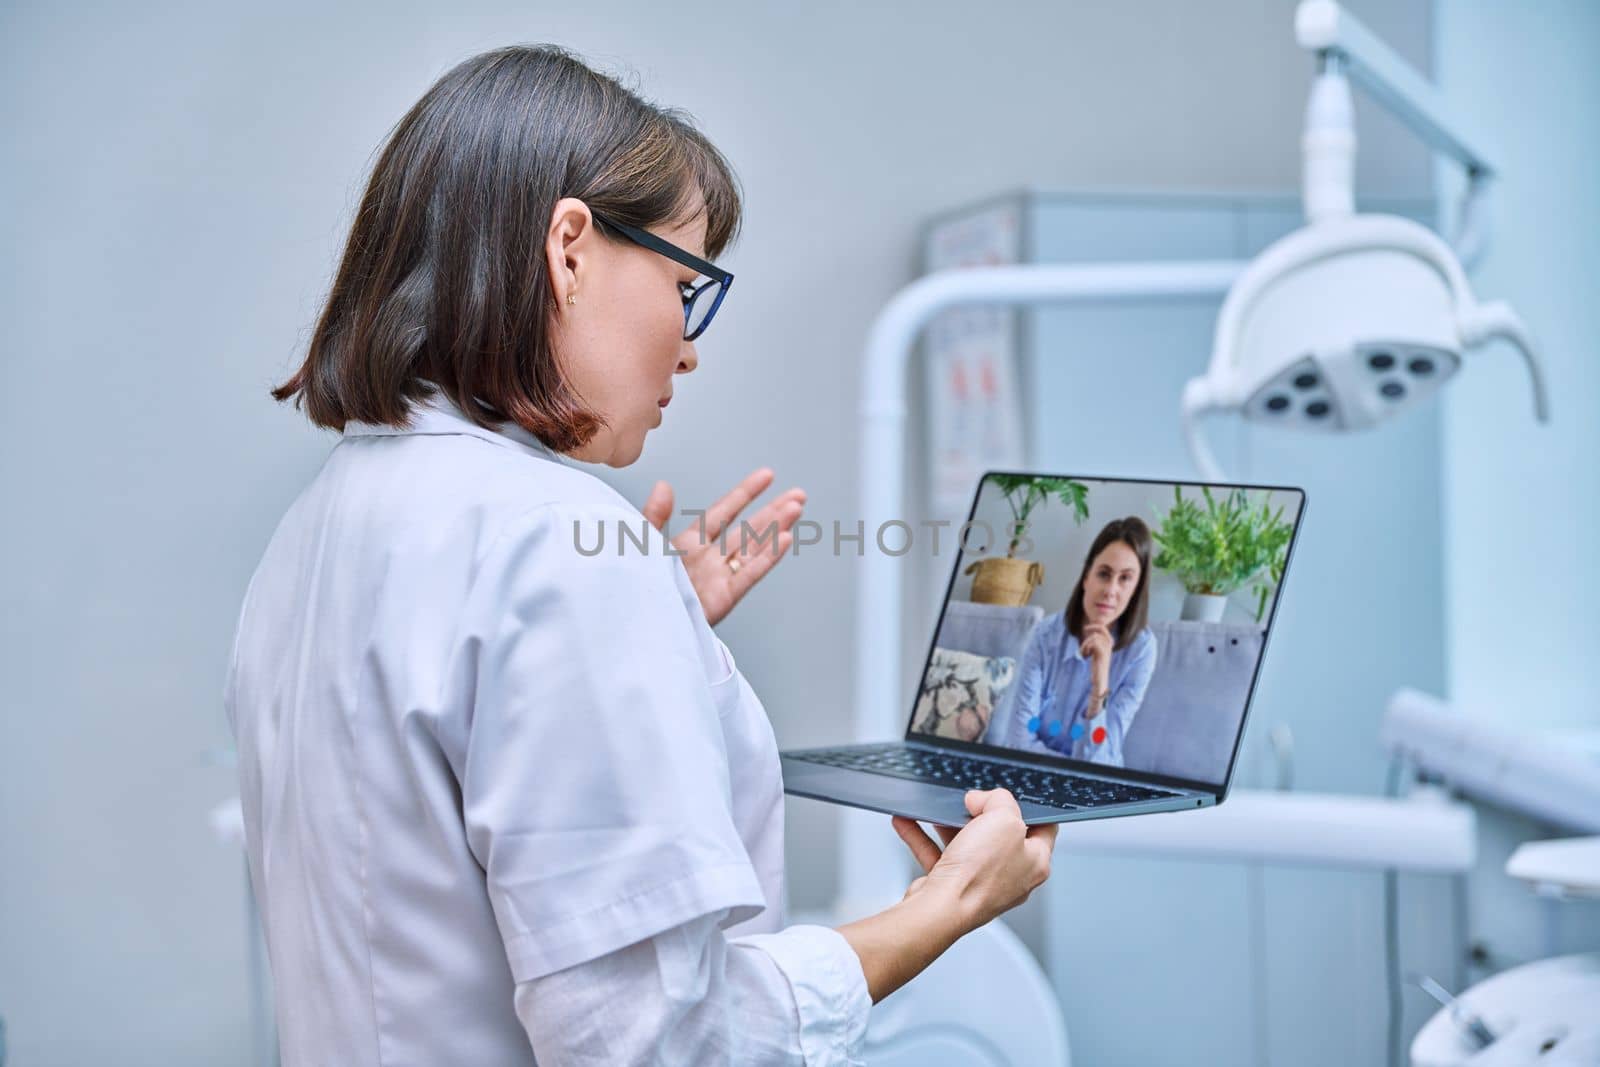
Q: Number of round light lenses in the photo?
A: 6